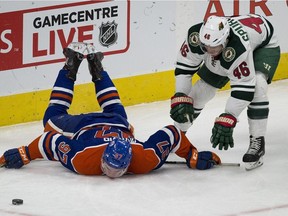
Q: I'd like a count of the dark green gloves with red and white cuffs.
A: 2